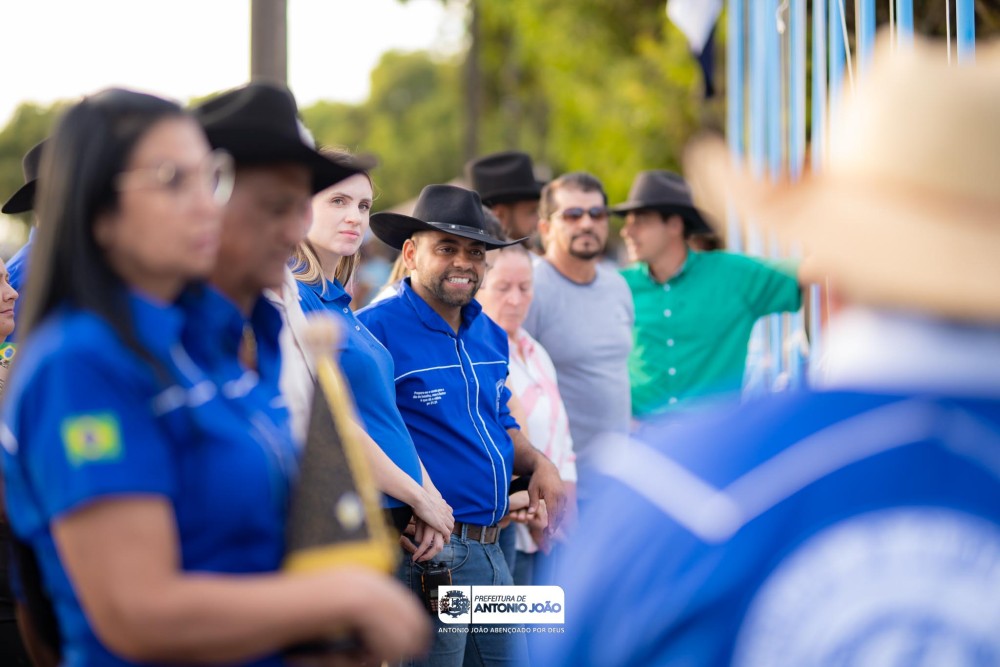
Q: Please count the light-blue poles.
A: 9